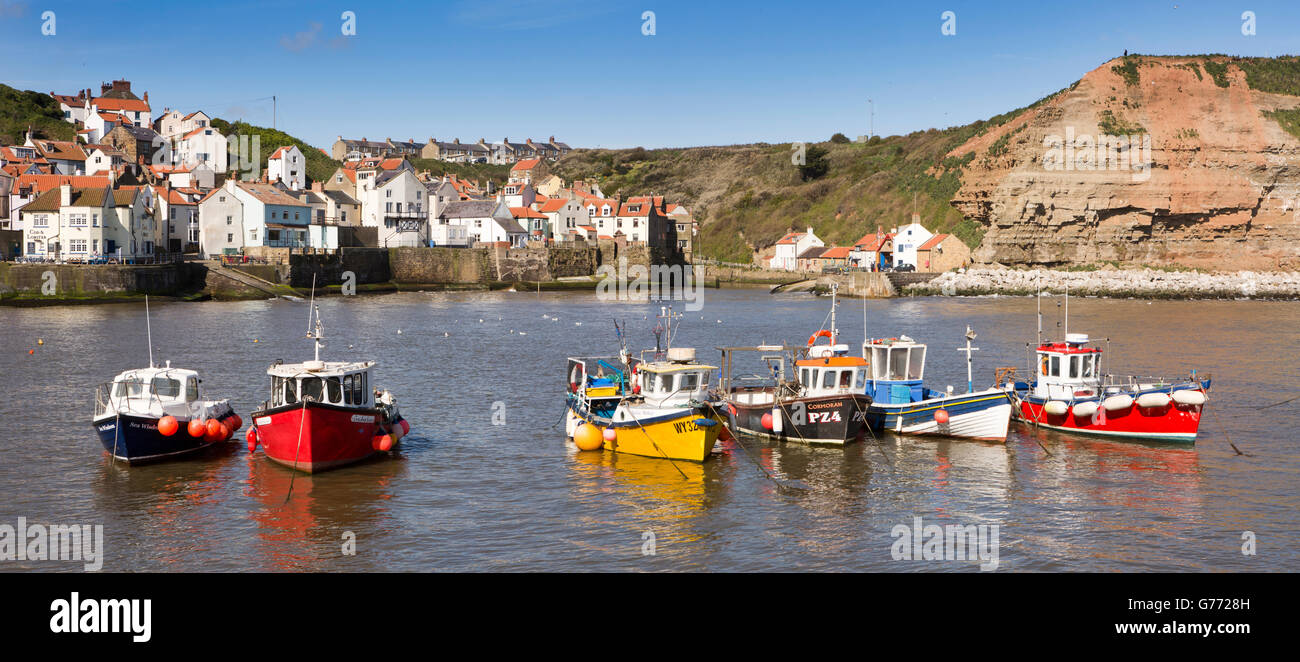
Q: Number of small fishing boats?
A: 6